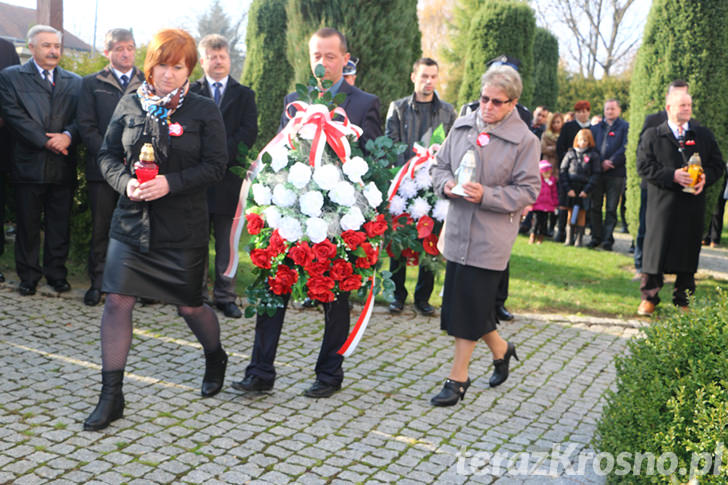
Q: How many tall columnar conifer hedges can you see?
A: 5